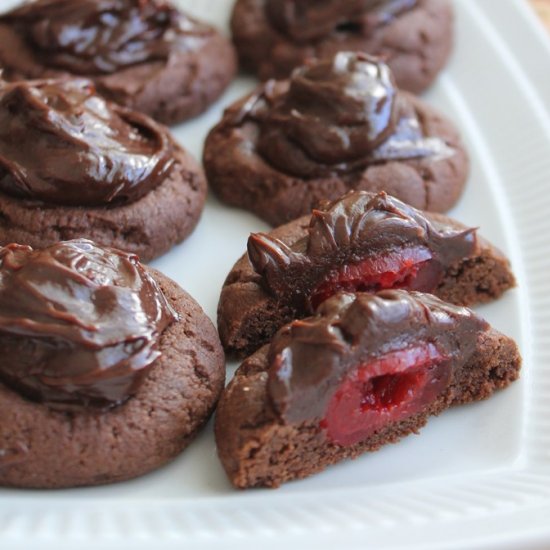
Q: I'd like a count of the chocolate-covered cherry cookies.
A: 6